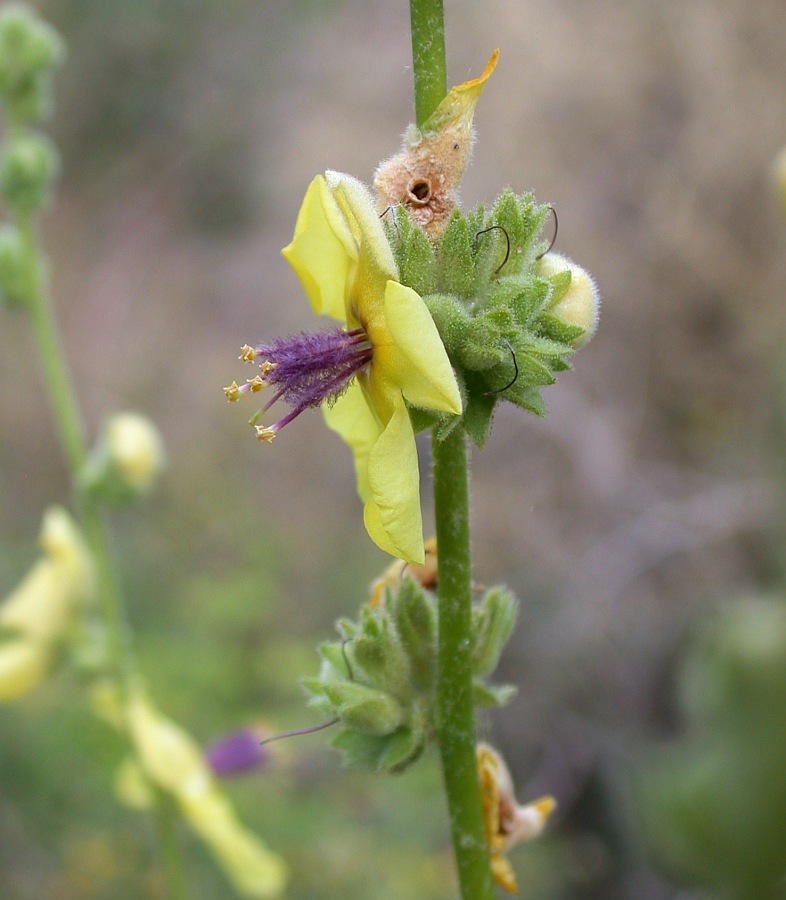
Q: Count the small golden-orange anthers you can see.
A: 5